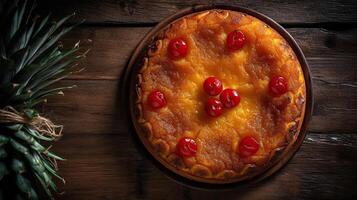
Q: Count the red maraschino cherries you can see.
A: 9